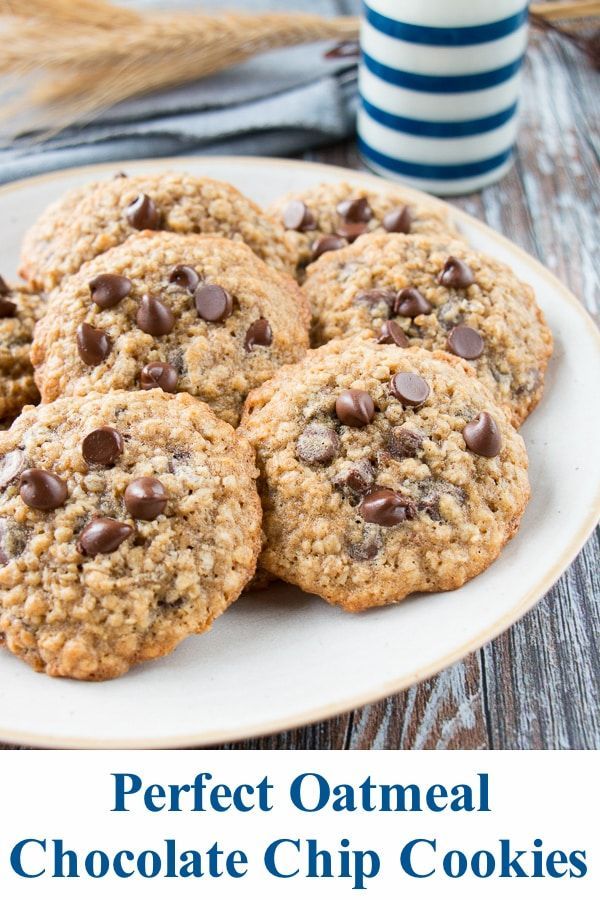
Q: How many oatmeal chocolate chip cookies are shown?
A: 7